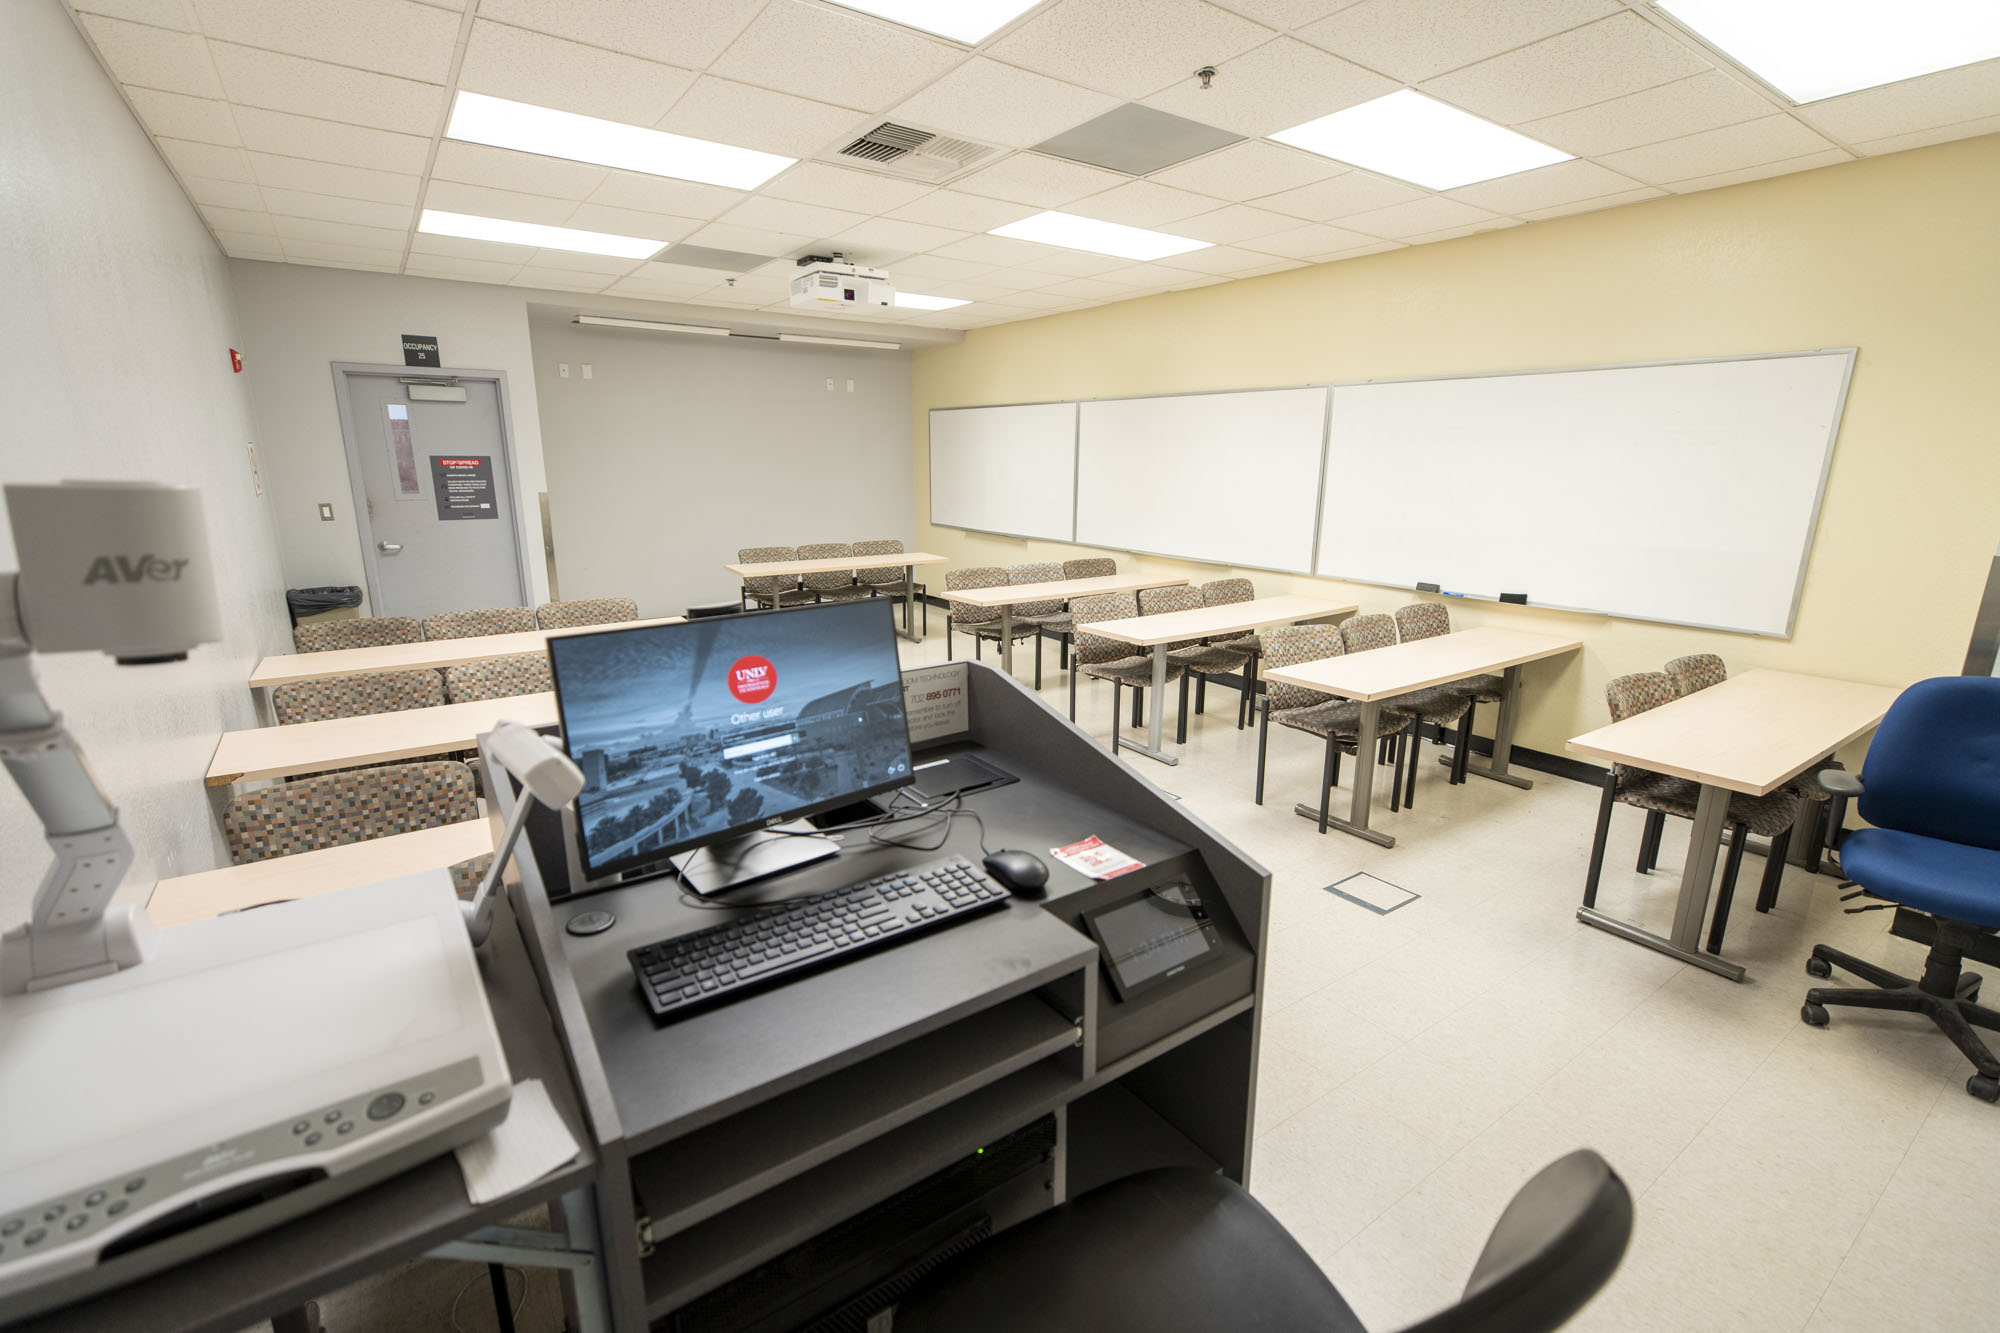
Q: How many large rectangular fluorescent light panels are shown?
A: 7